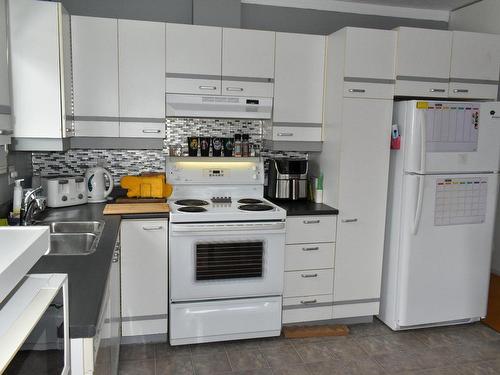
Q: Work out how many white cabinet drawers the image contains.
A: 4